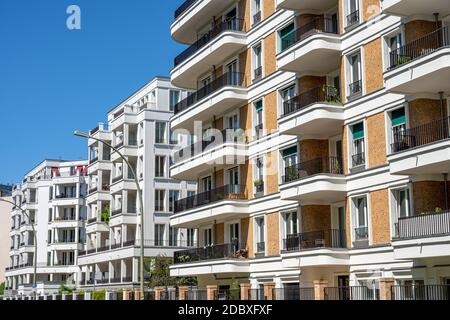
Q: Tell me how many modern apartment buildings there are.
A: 3